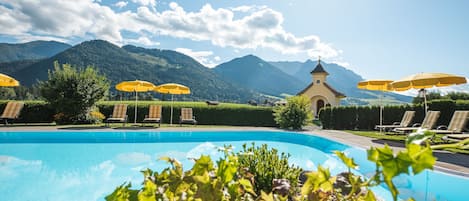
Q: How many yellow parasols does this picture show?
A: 5